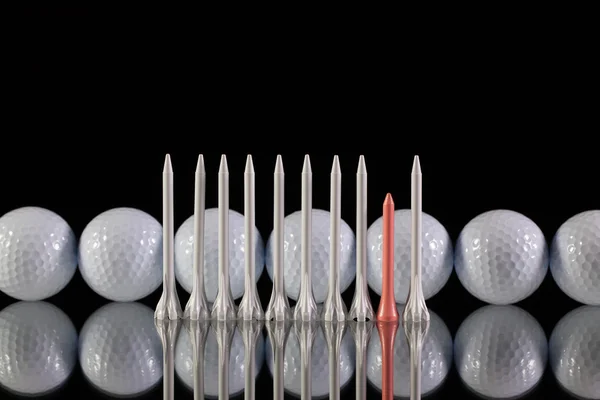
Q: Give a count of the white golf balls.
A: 7